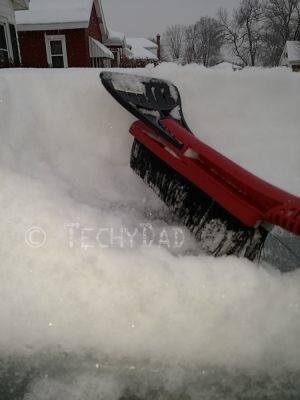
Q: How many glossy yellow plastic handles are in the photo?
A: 0